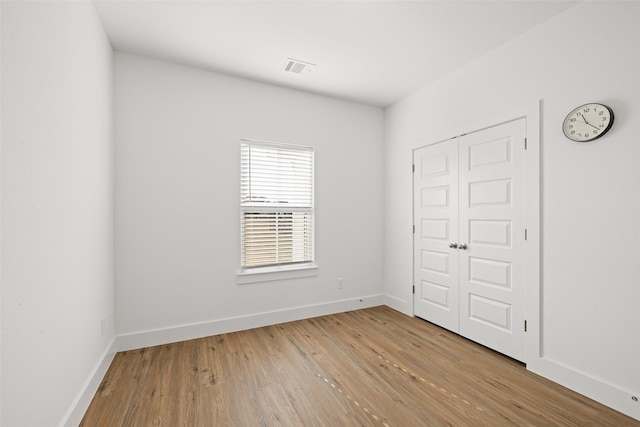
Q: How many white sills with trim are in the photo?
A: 1